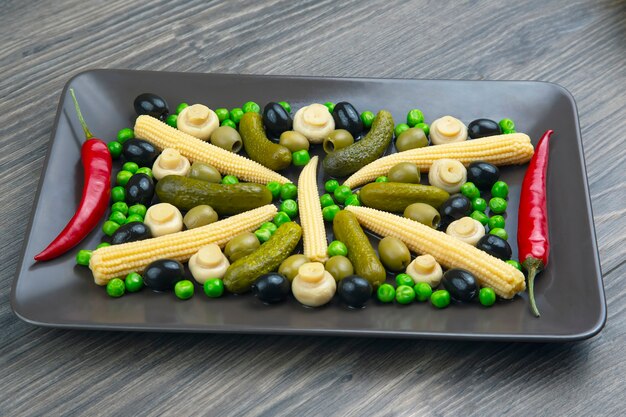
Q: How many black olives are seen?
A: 14